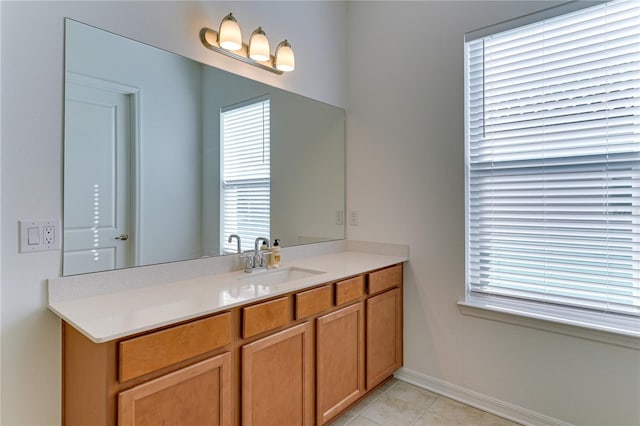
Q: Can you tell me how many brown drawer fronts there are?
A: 5